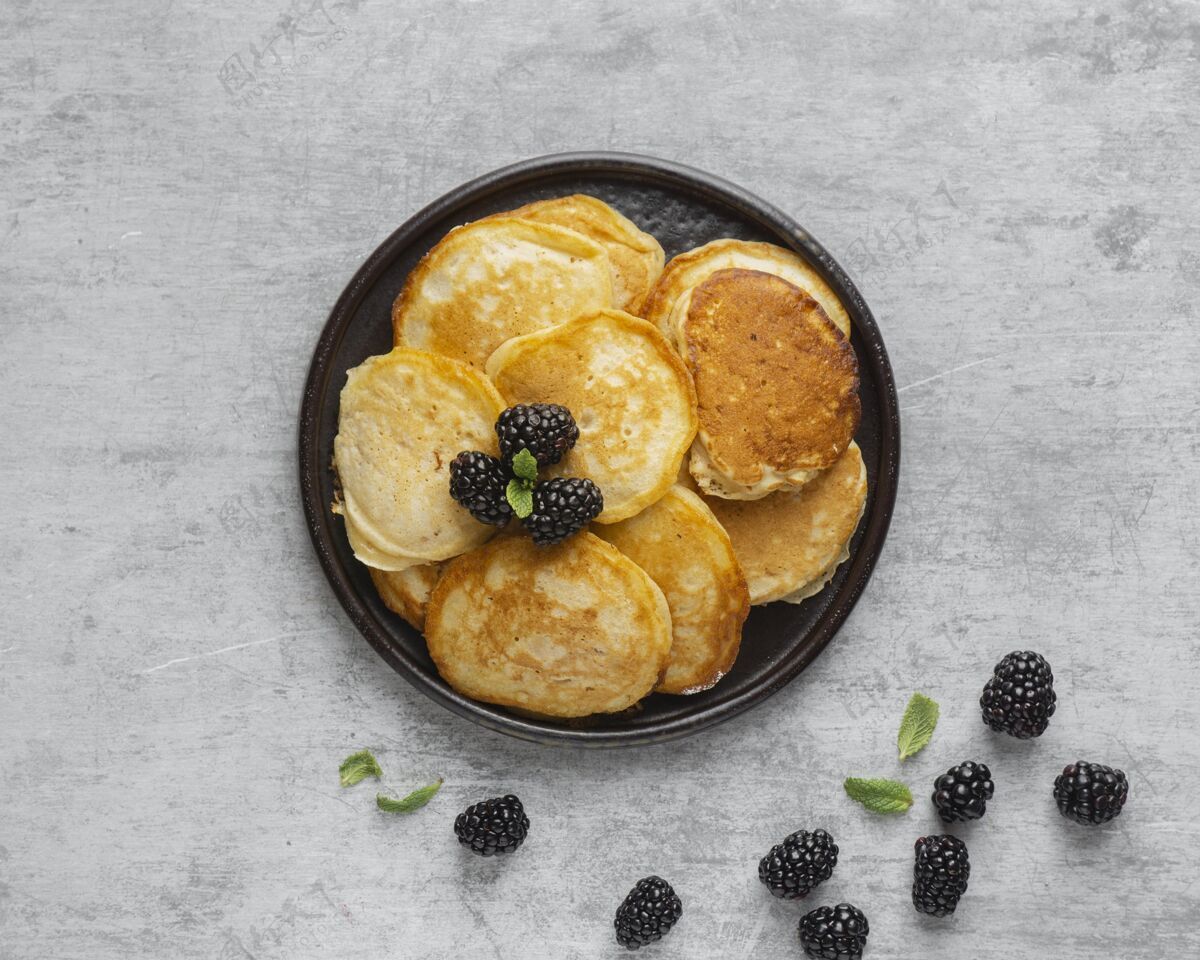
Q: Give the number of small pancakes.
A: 10